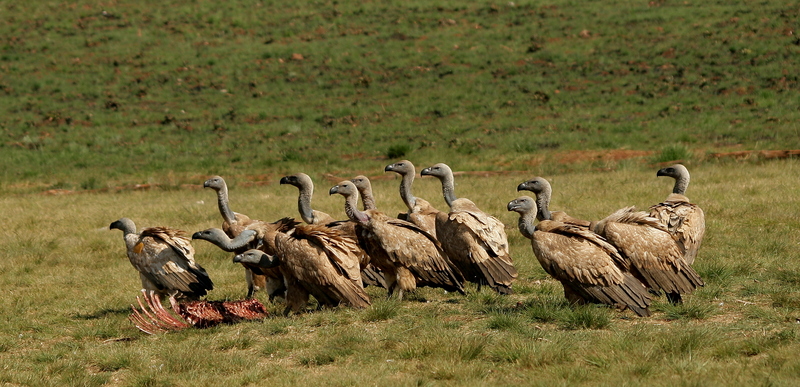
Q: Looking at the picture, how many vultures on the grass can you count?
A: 12